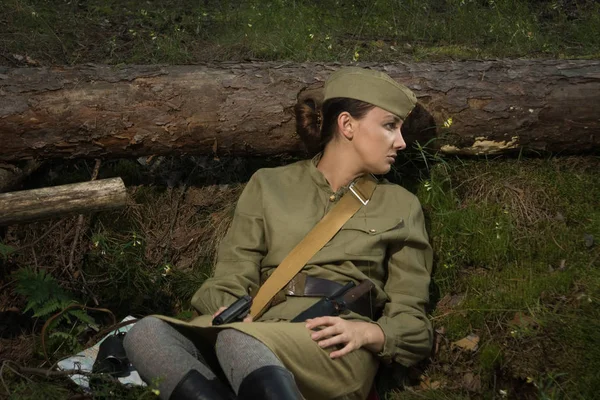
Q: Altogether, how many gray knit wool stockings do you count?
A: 2